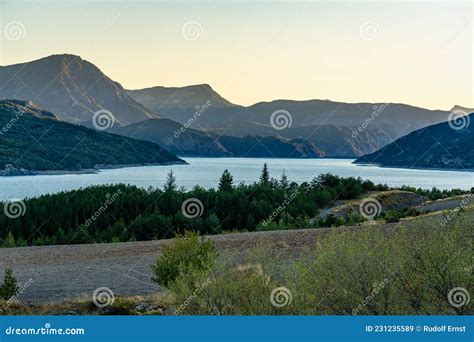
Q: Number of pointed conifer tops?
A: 4